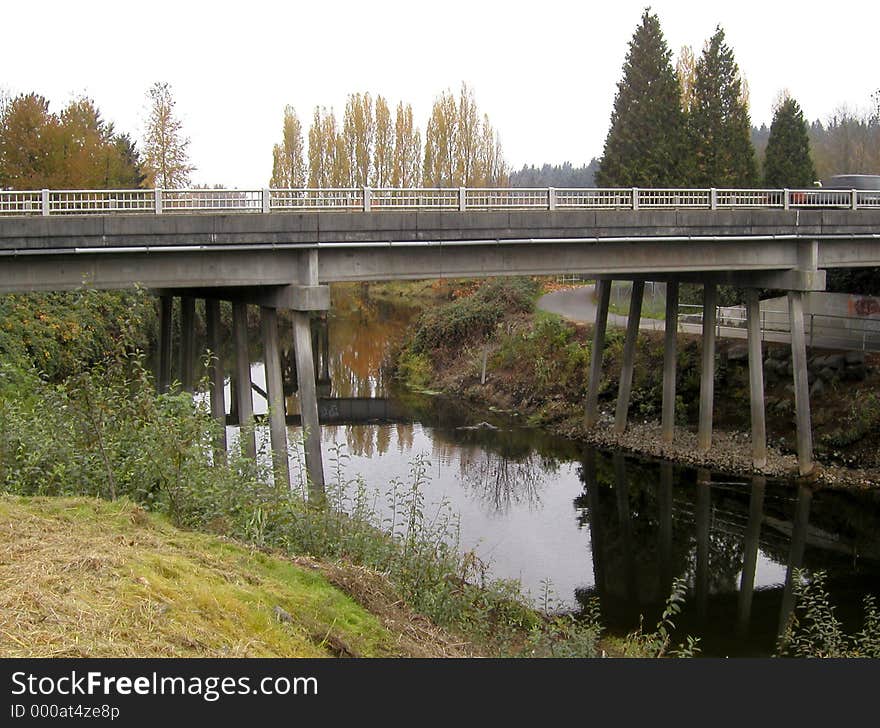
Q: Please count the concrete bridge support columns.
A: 12